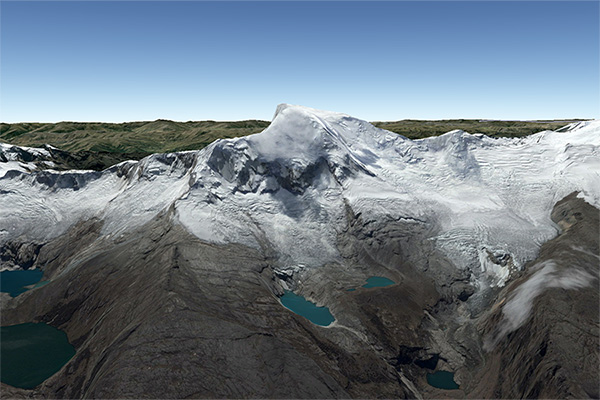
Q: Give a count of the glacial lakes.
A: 5